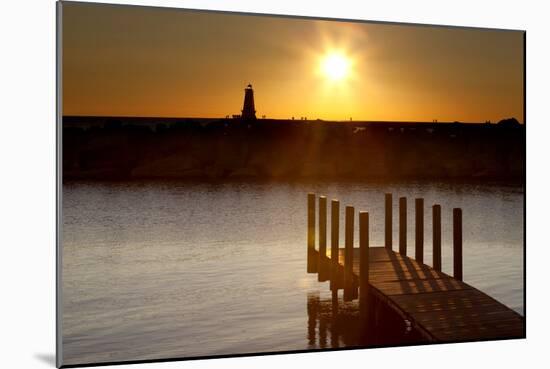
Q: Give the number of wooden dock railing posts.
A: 10